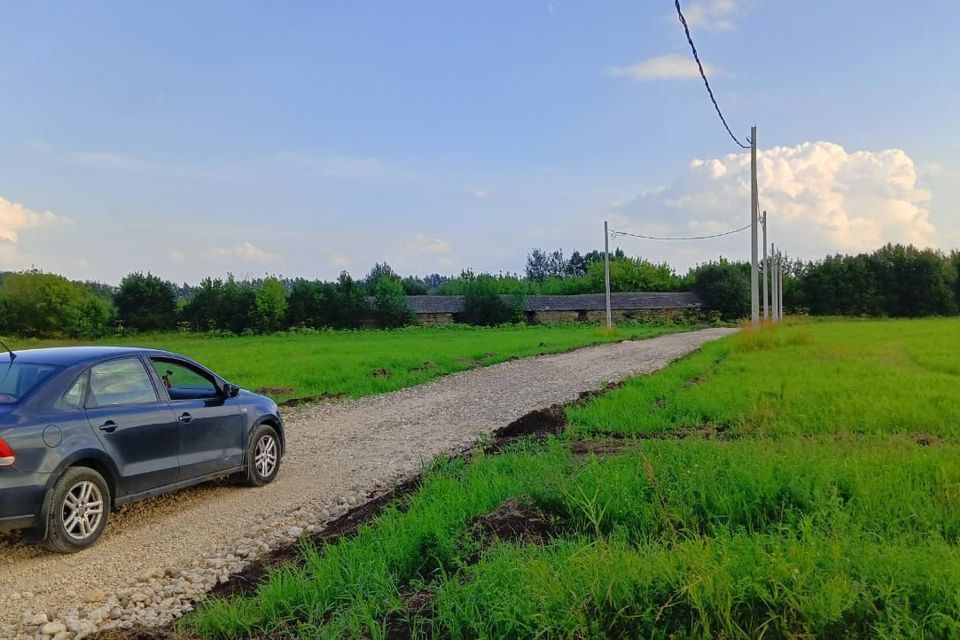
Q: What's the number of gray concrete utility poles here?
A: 6